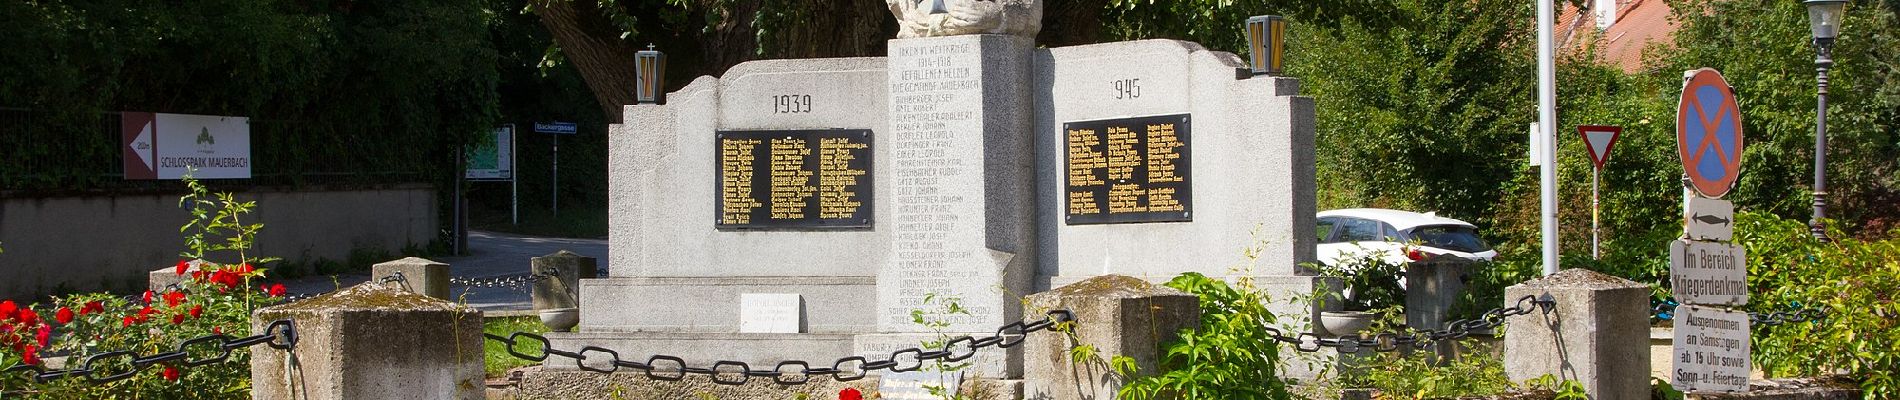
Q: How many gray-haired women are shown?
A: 0